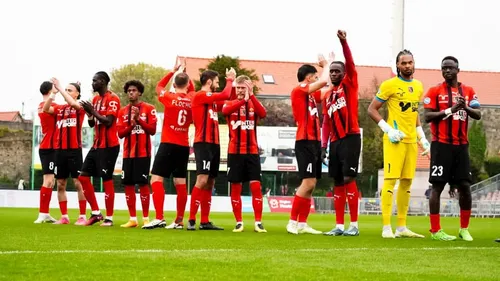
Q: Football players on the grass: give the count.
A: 11